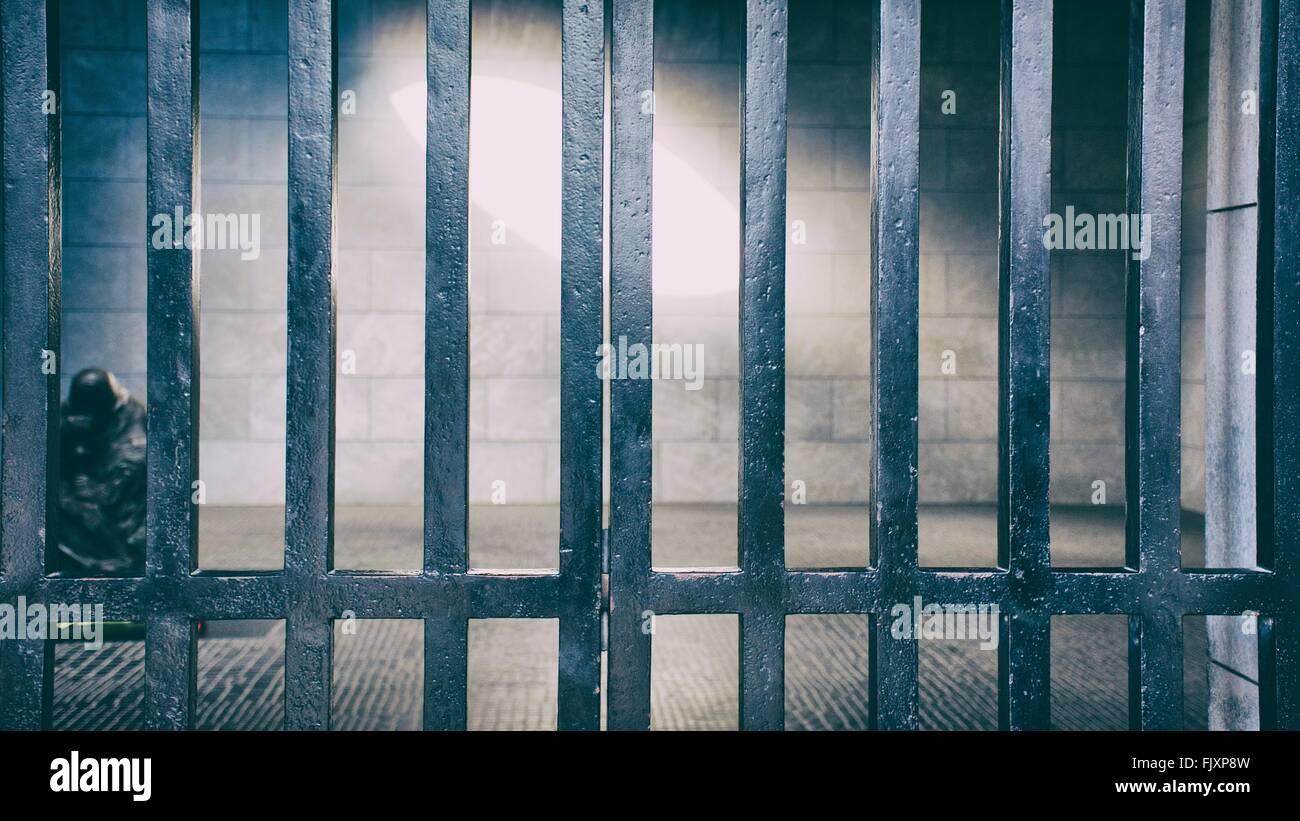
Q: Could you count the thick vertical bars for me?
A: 11